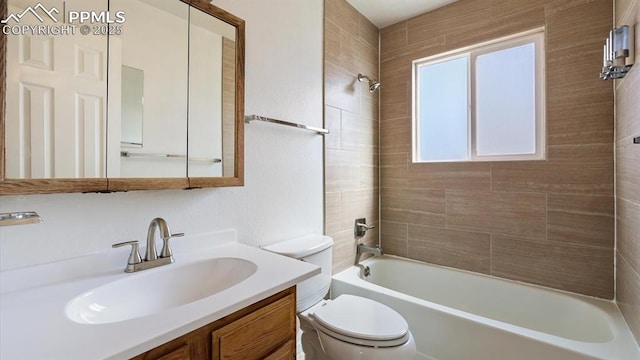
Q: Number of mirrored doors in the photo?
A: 3